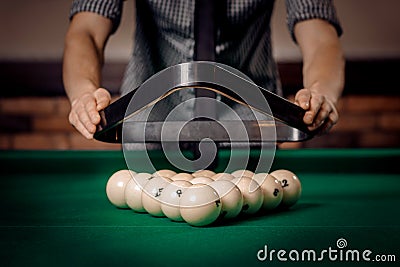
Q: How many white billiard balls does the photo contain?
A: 15